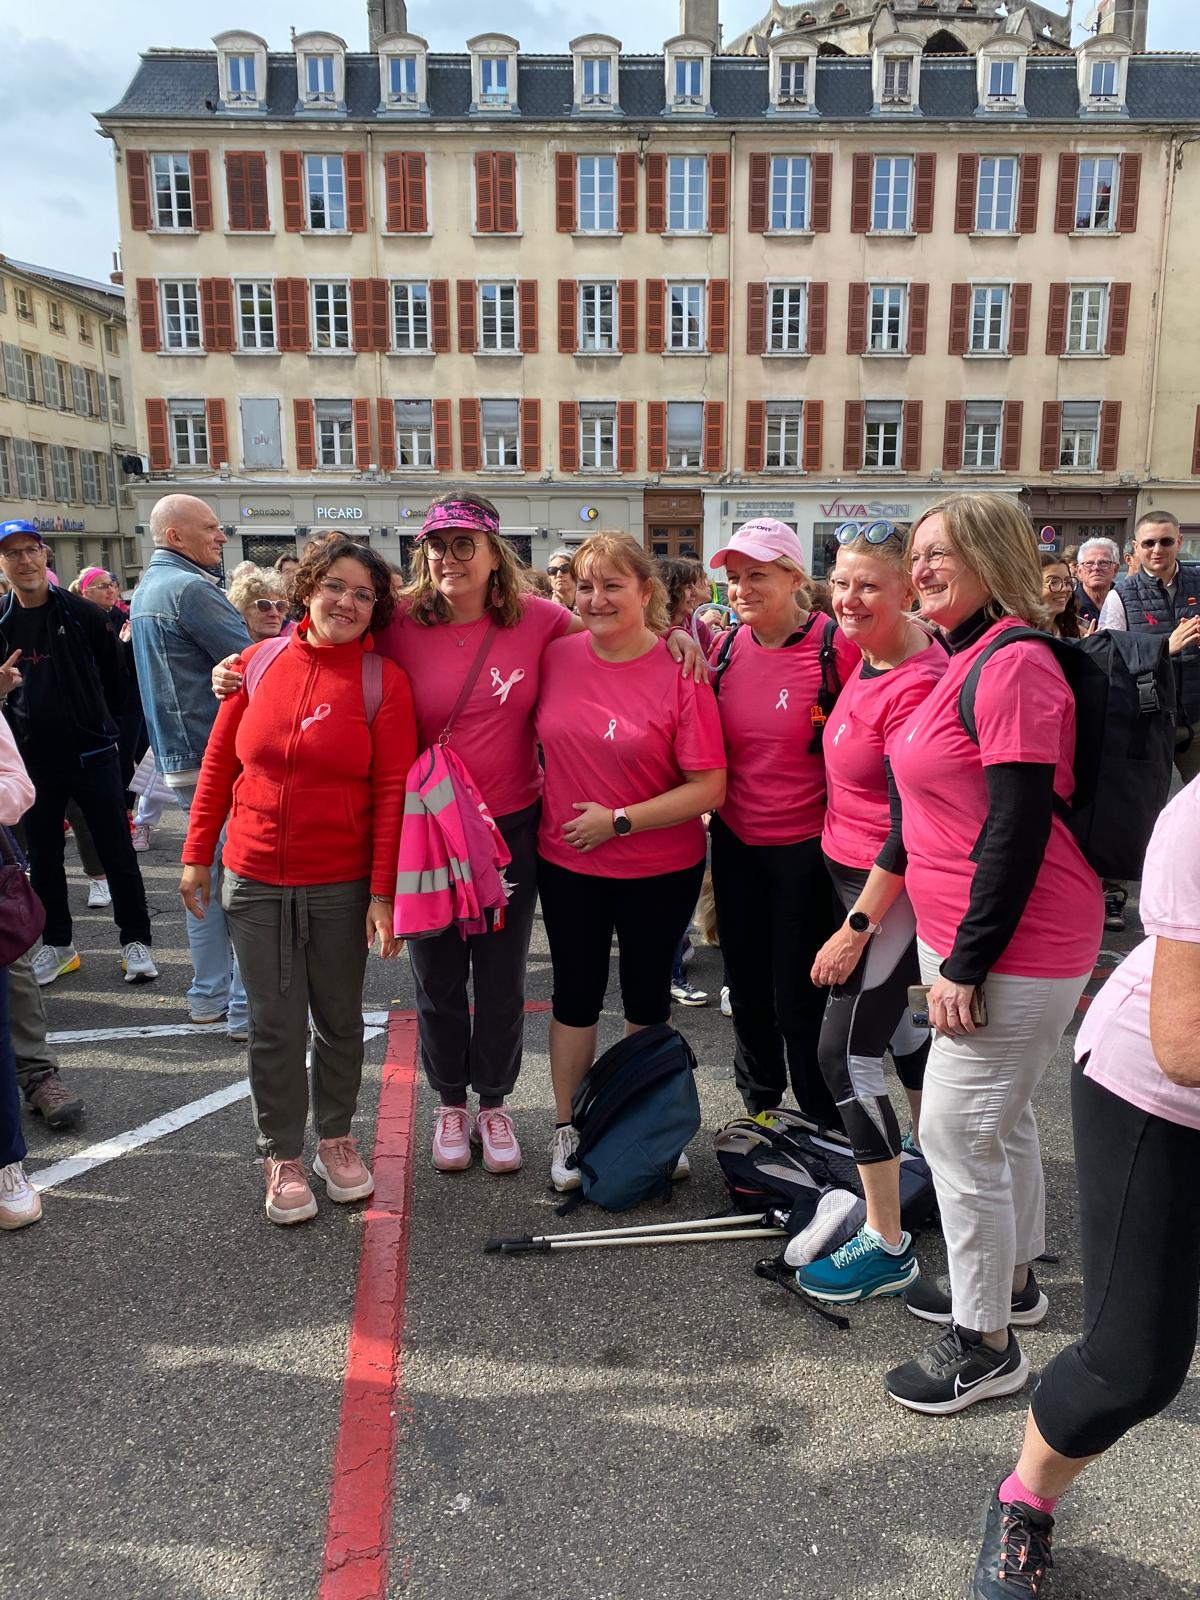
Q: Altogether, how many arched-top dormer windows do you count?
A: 10